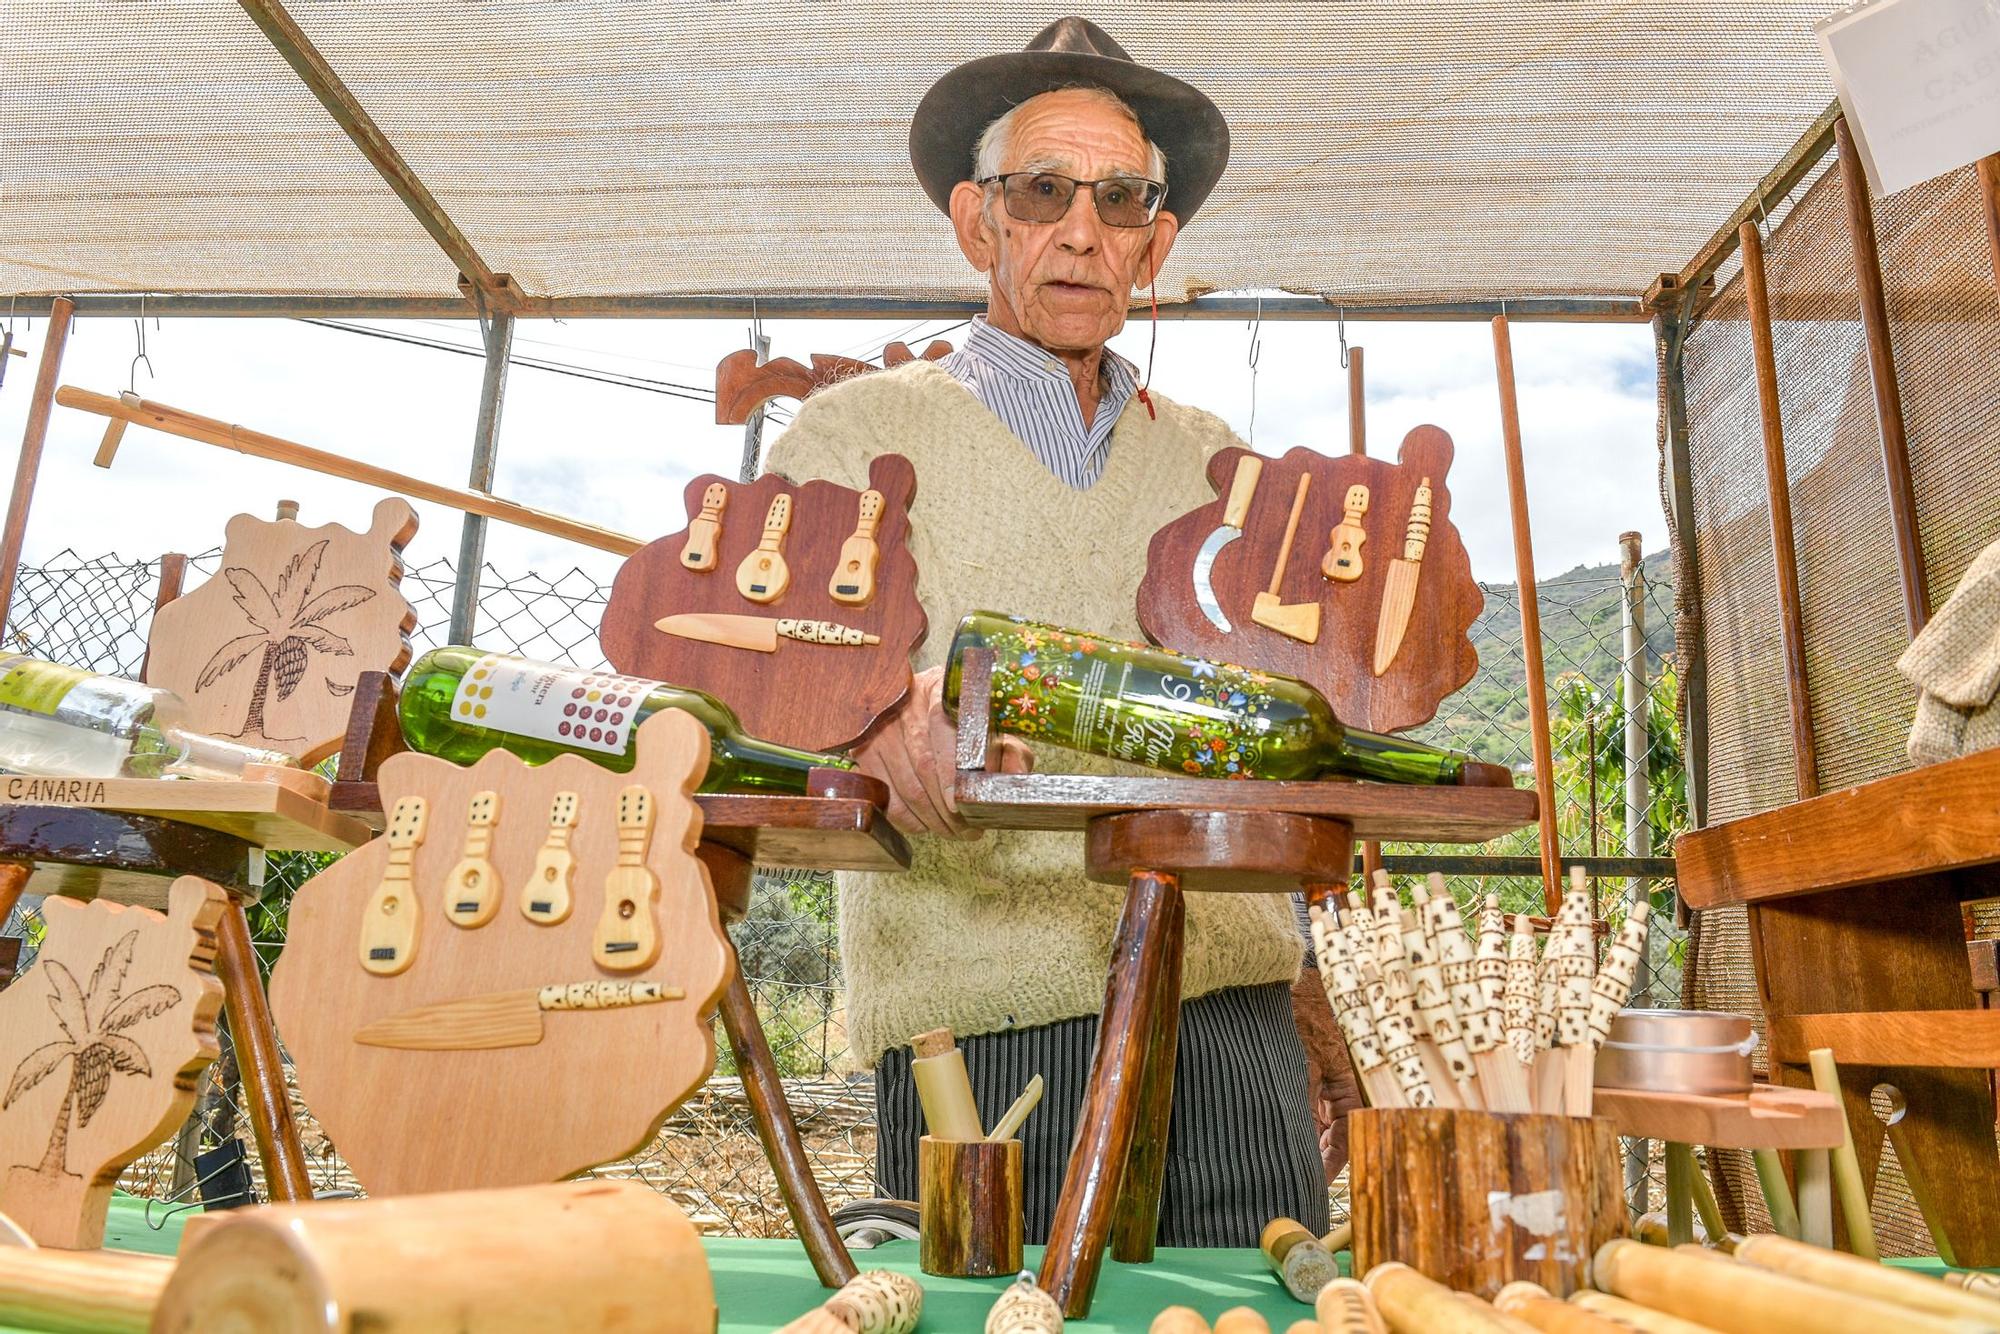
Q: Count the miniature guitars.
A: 8